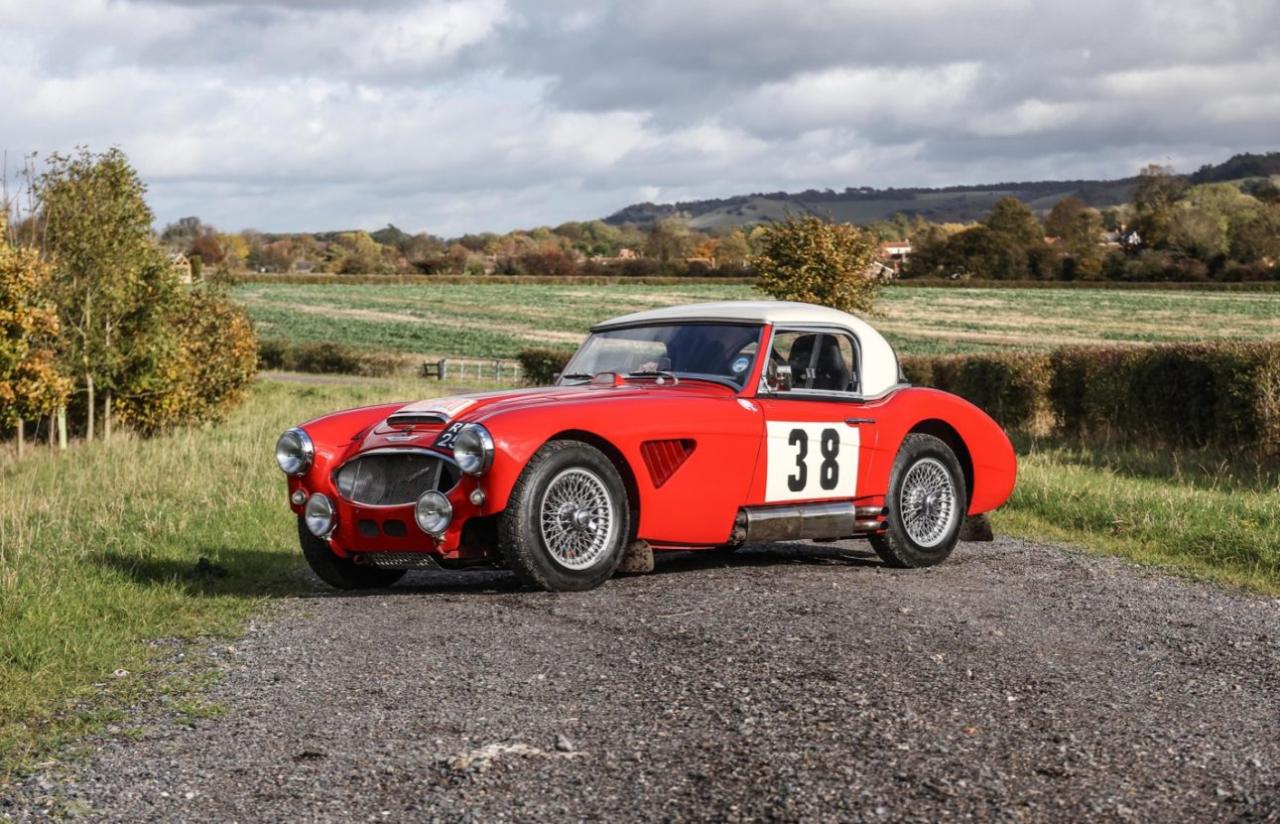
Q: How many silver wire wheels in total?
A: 2